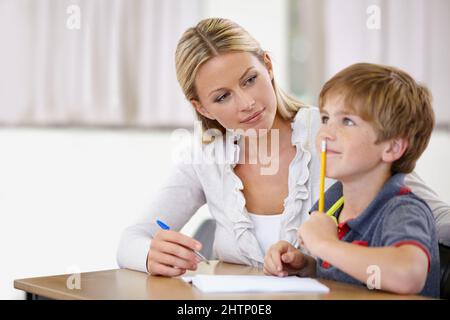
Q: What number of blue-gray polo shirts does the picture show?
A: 1